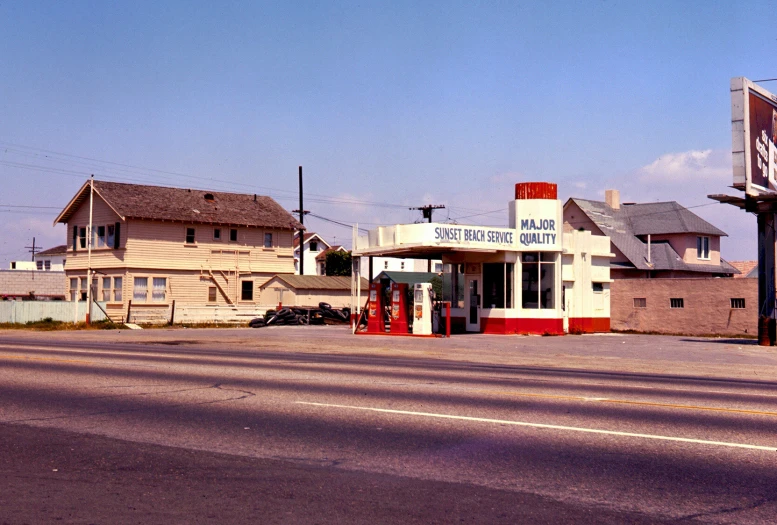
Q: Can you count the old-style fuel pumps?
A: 3